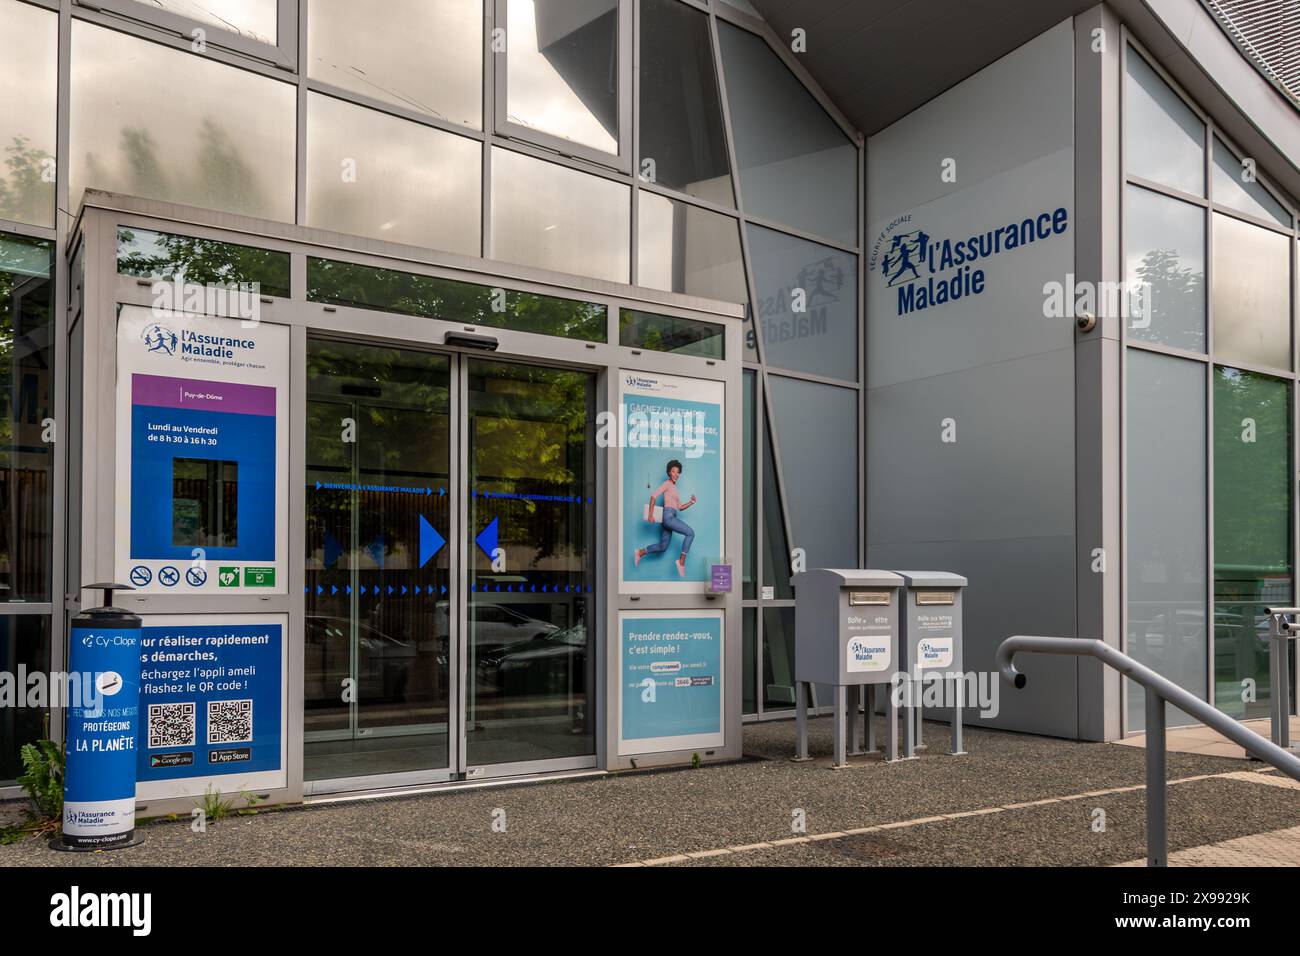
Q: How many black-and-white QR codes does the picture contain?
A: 2